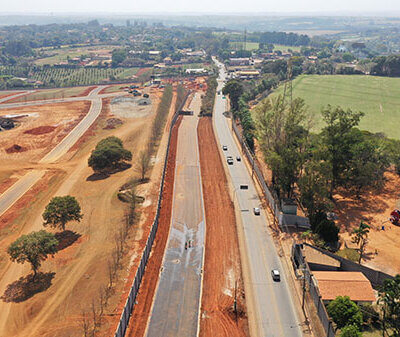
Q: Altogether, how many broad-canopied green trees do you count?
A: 3